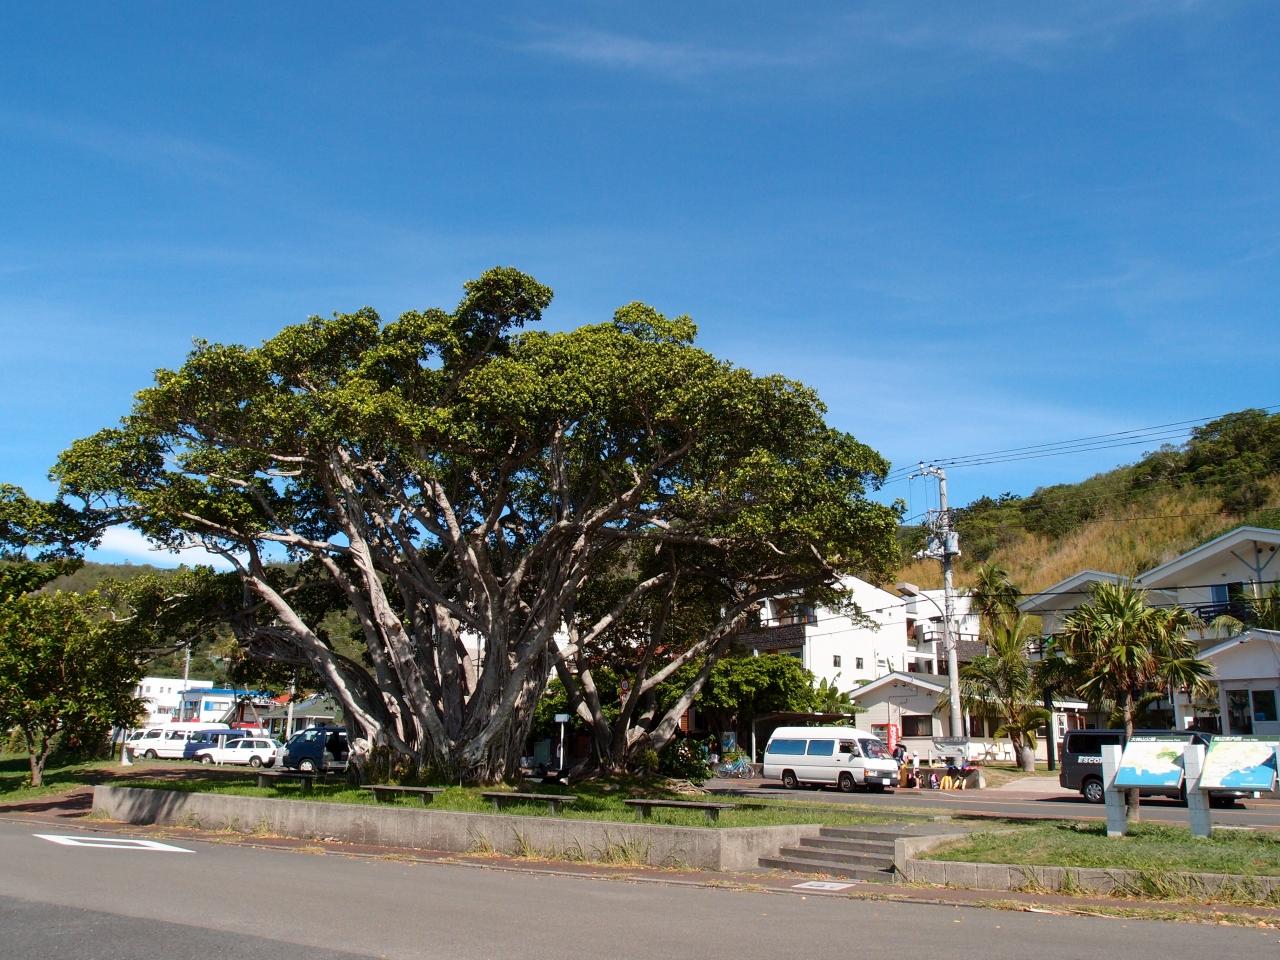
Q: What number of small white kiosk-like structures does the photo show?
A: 2